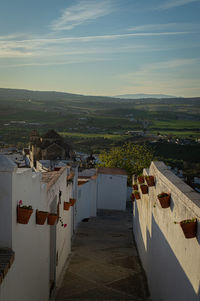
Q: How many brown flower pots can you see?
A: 13